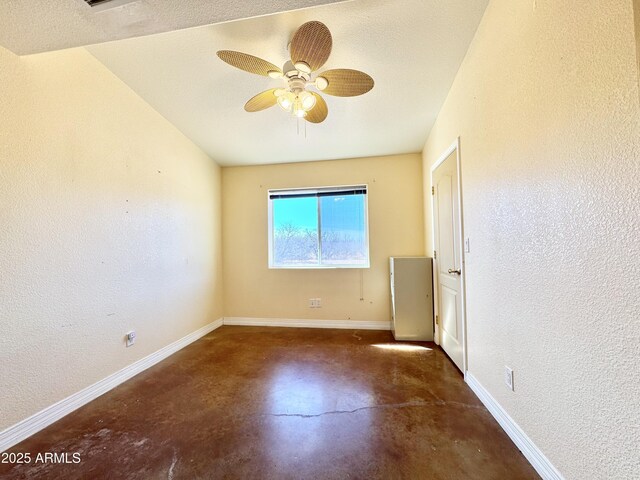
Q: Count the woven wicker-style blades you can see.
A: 5